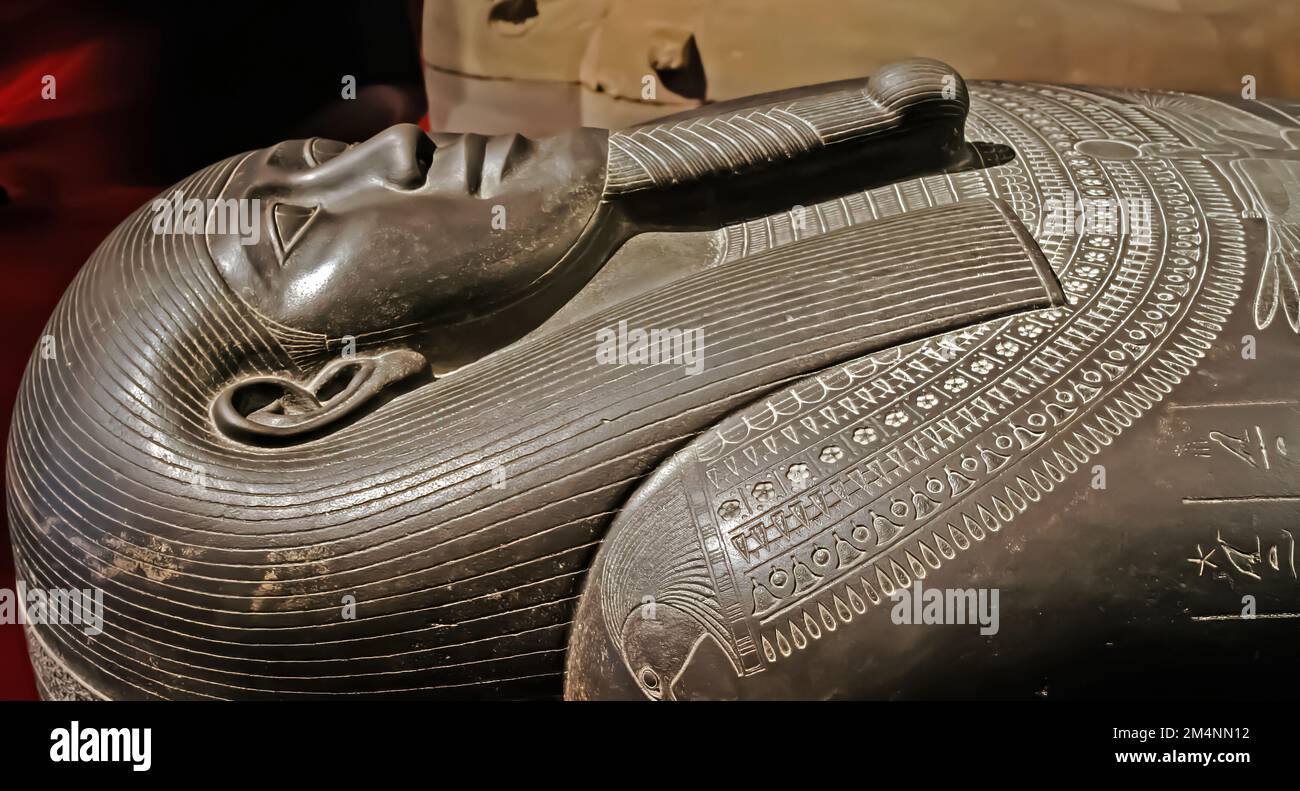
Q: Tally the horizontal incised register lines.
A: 3